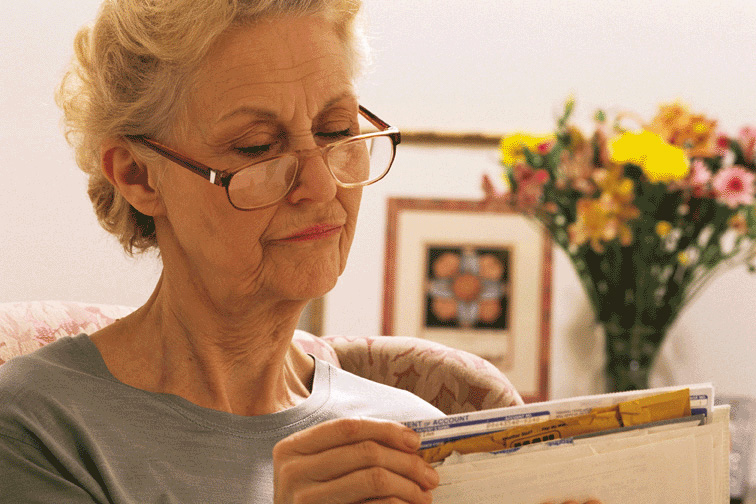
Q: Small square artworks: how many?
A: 1